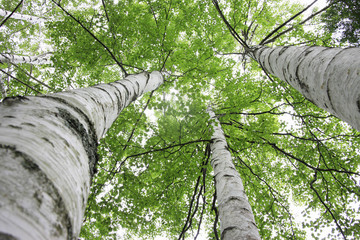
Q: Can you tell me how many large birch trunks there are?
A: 3